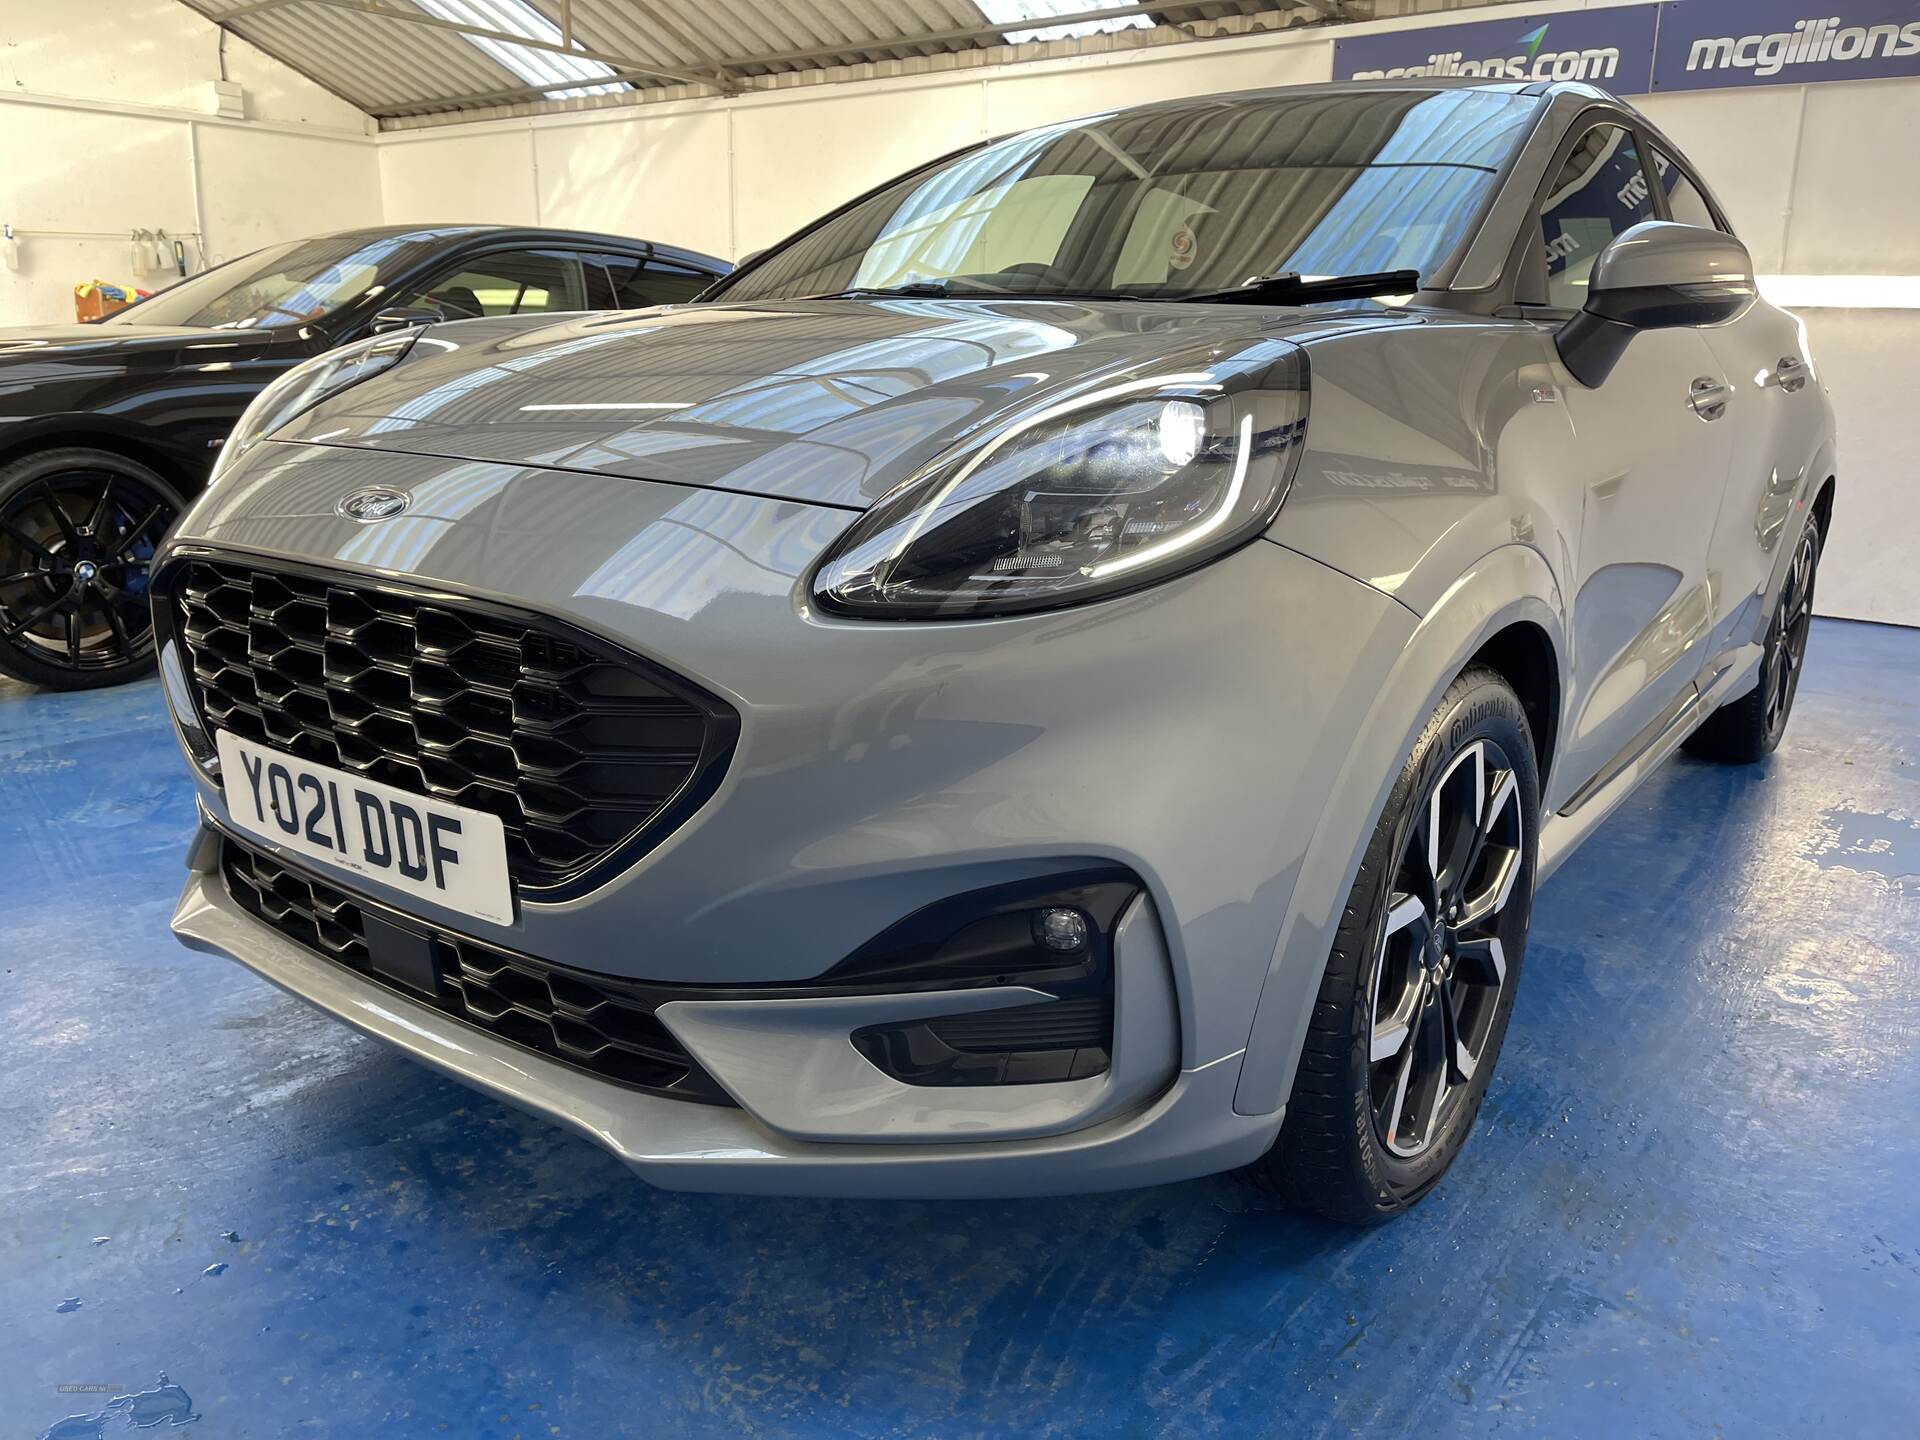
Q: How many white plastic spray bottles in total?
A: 4